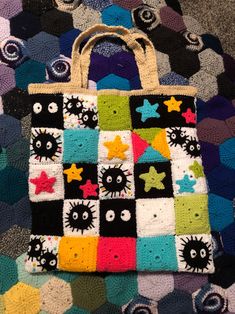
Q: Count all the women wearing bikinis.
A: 0